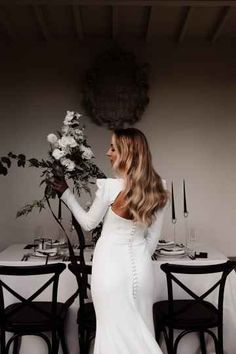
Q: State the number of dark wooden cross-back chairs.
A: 3